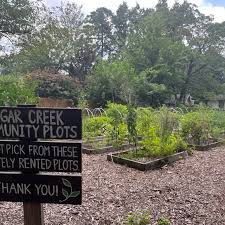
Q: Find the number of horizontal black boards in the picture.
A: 3